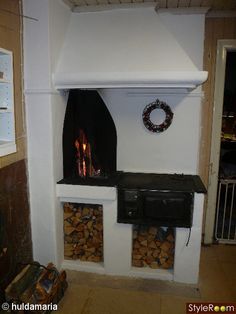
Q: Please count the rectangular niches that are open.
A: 2